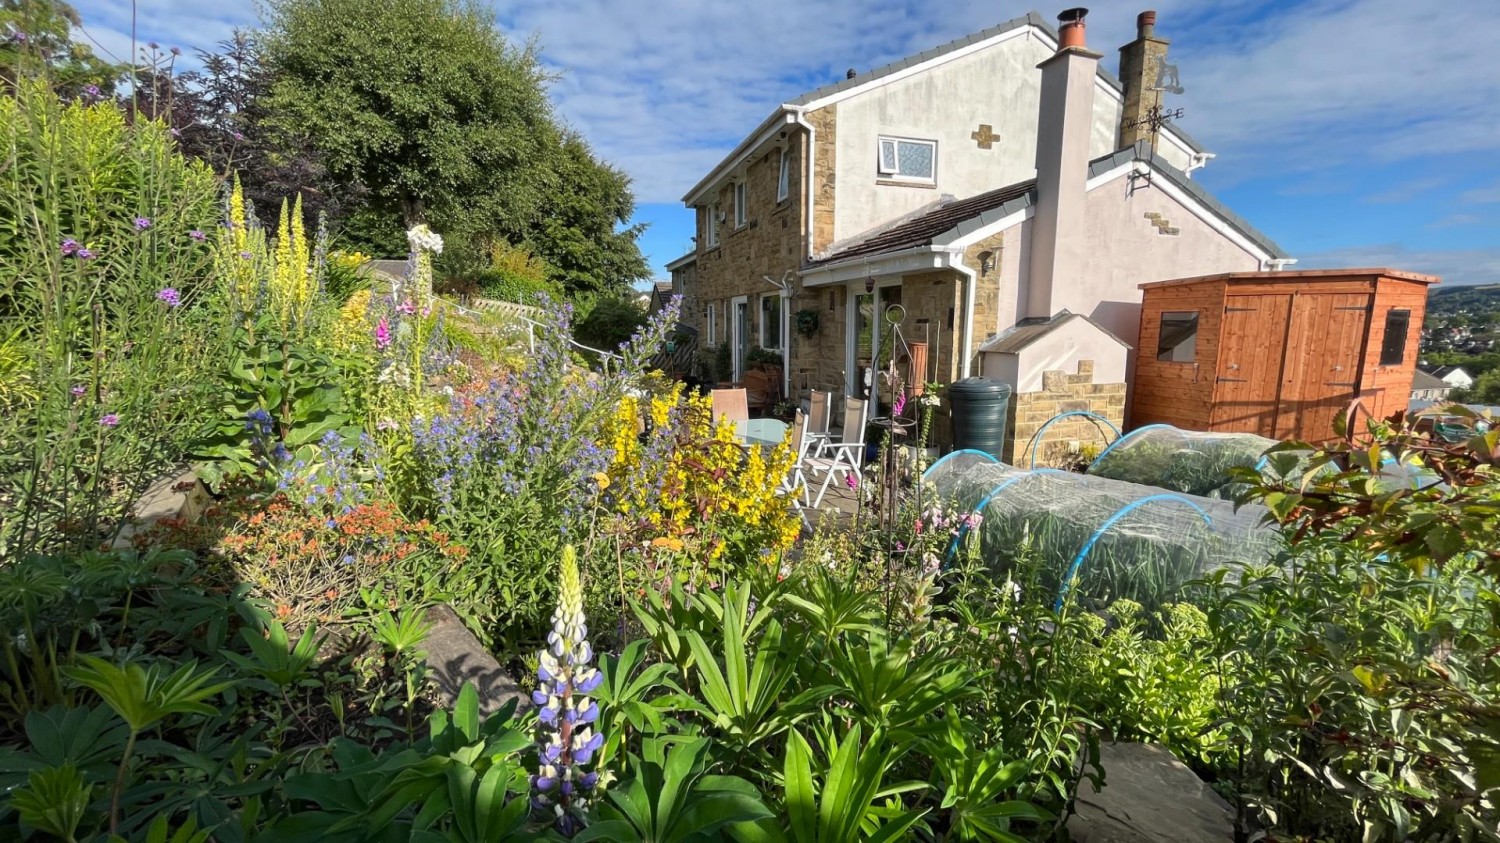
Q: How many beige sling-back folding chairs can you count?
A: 4